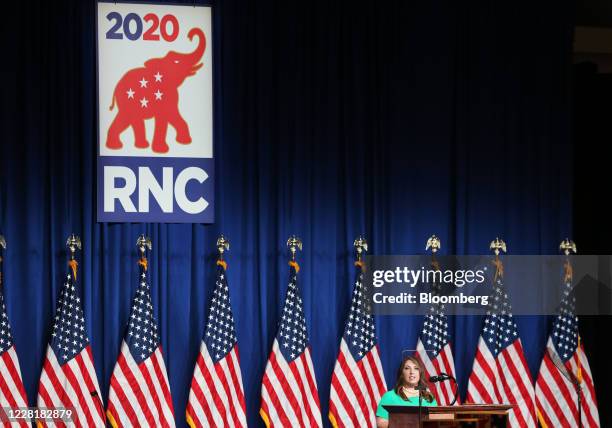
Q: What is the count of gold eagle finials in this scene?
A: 9